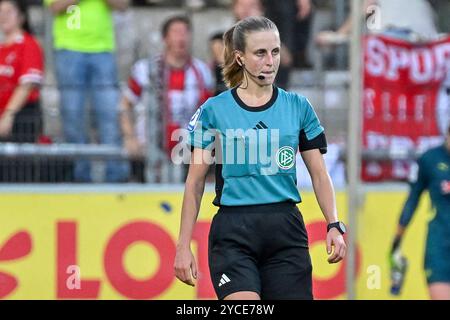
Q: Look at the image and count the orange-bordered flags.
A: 0